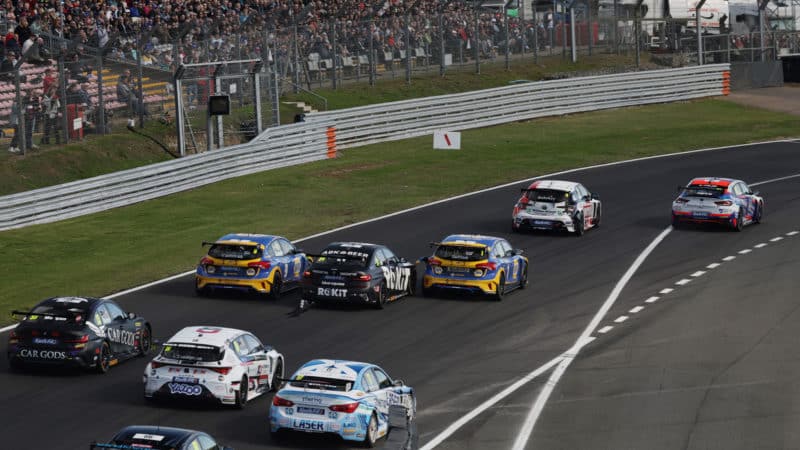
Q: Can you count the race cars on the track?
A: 9